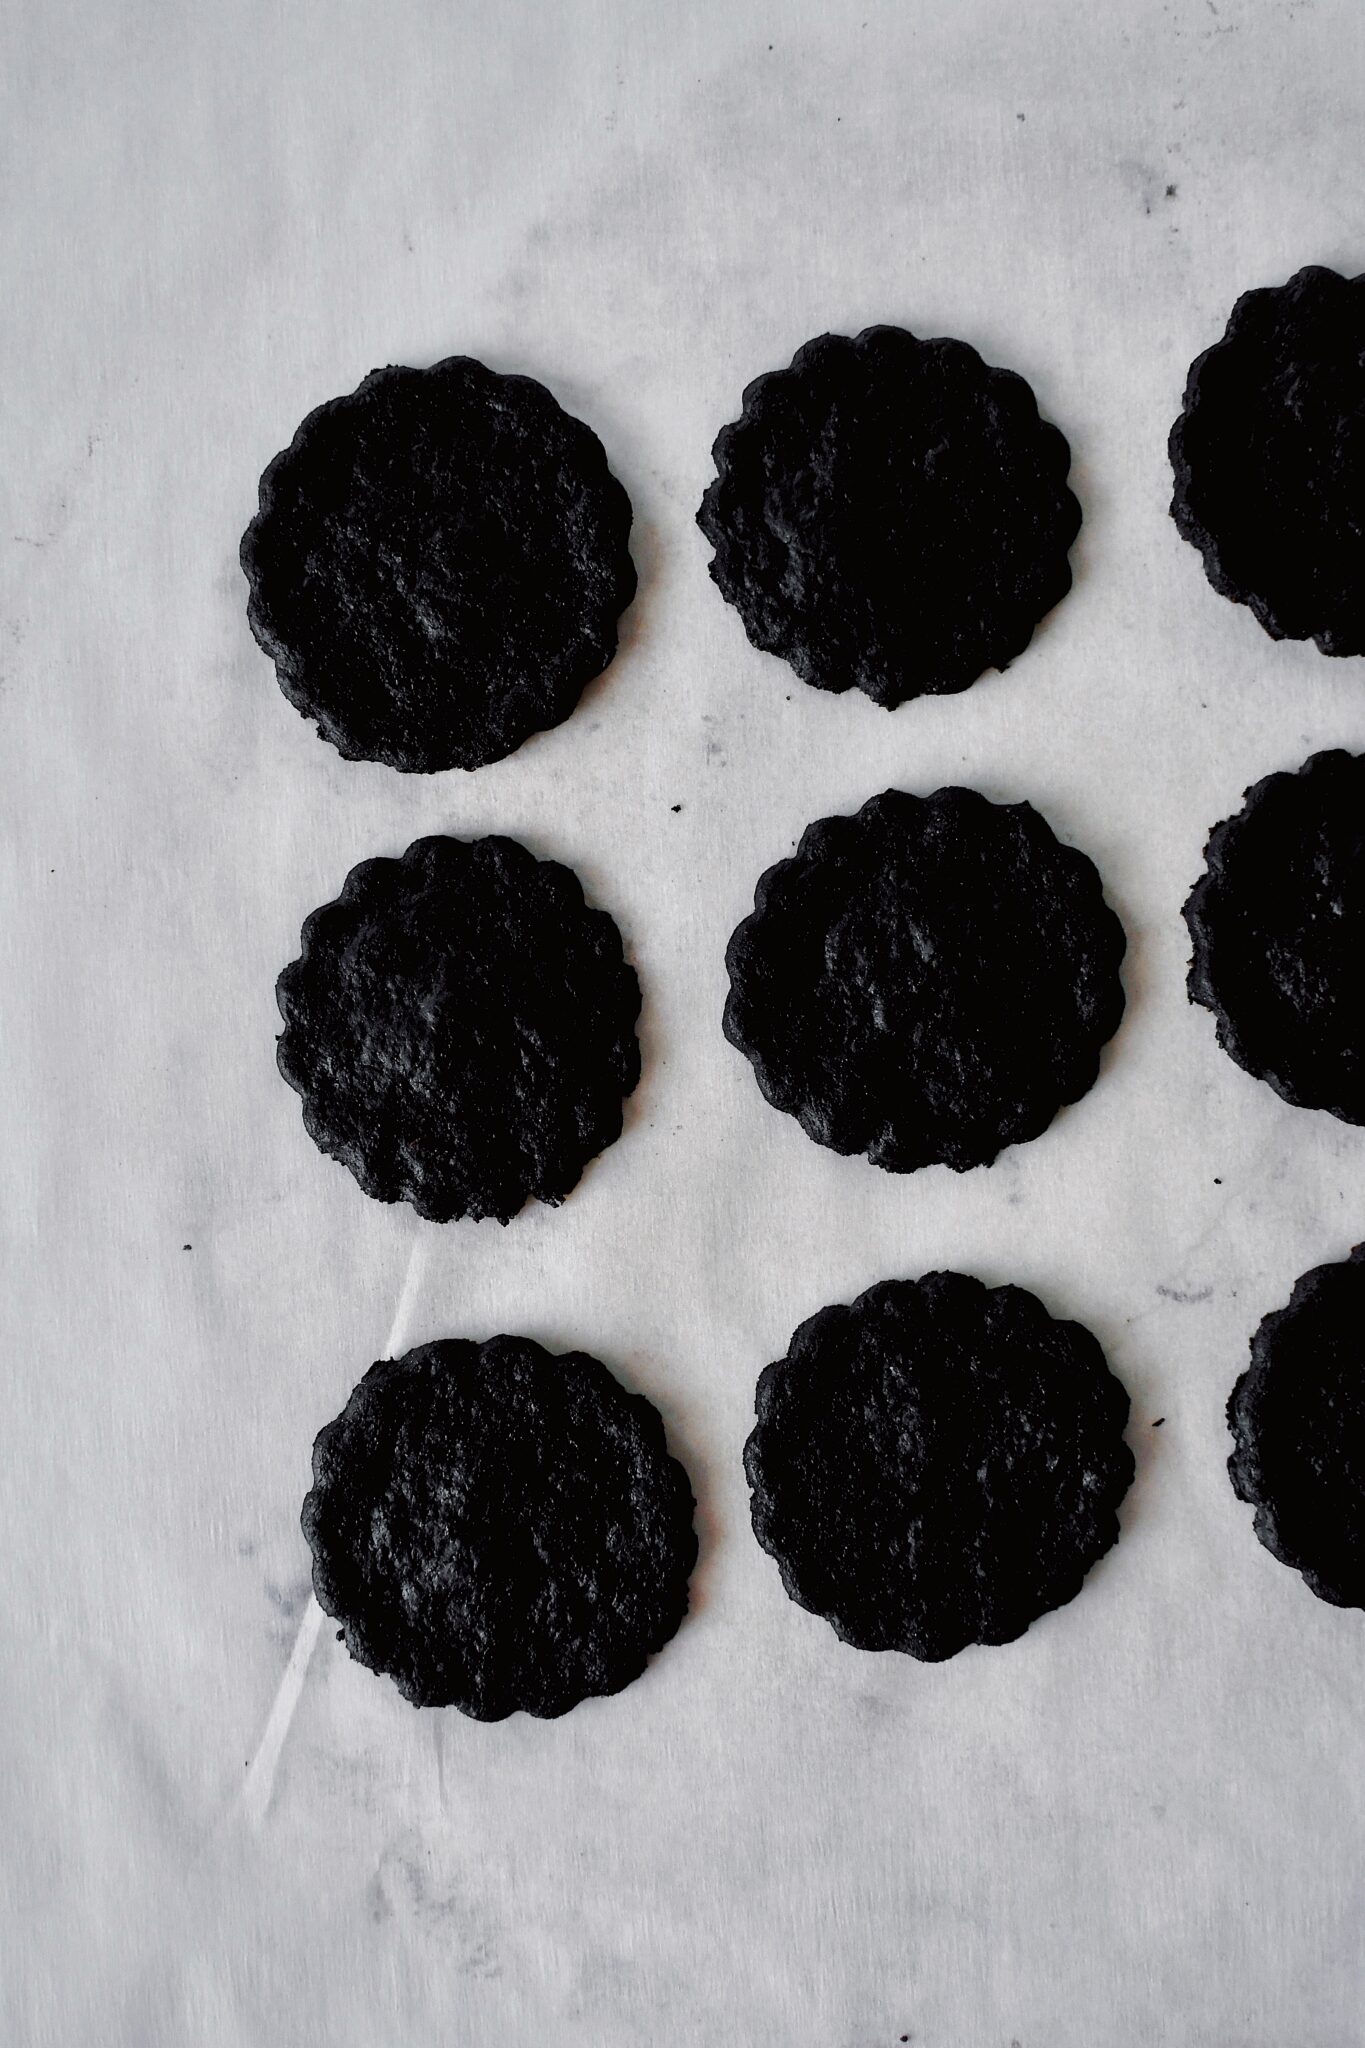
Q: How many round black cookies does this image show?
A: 9